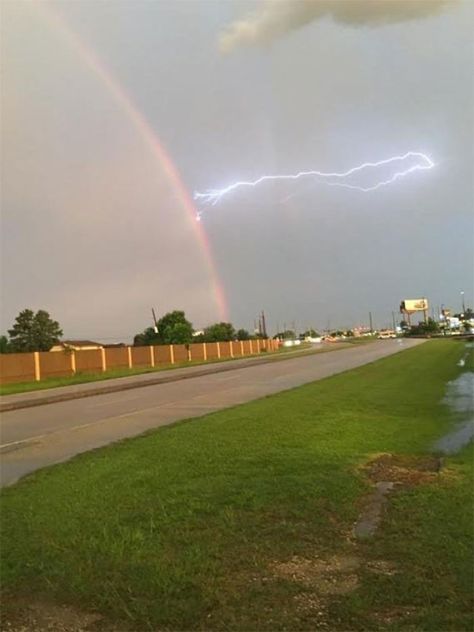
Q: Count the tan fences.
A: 1